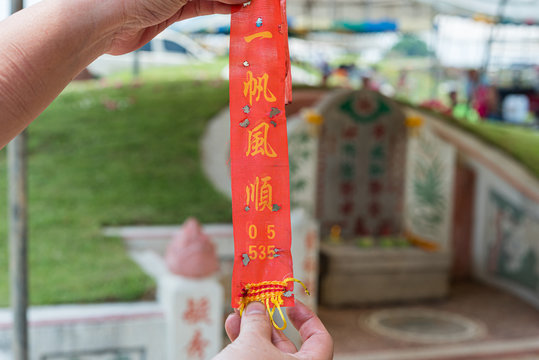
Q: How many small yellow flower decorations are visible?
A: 2